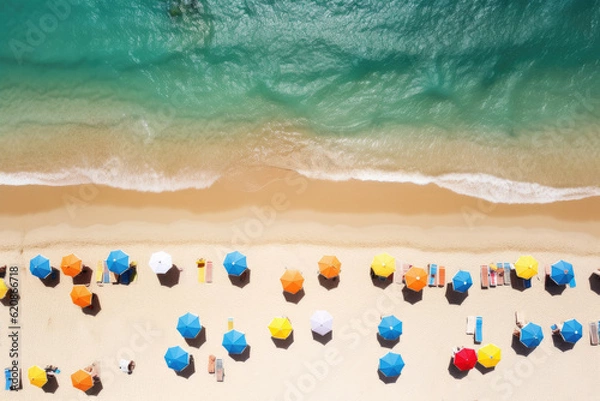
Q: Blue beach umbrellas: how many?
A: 12